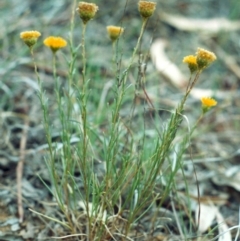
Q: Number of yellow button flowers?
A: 8